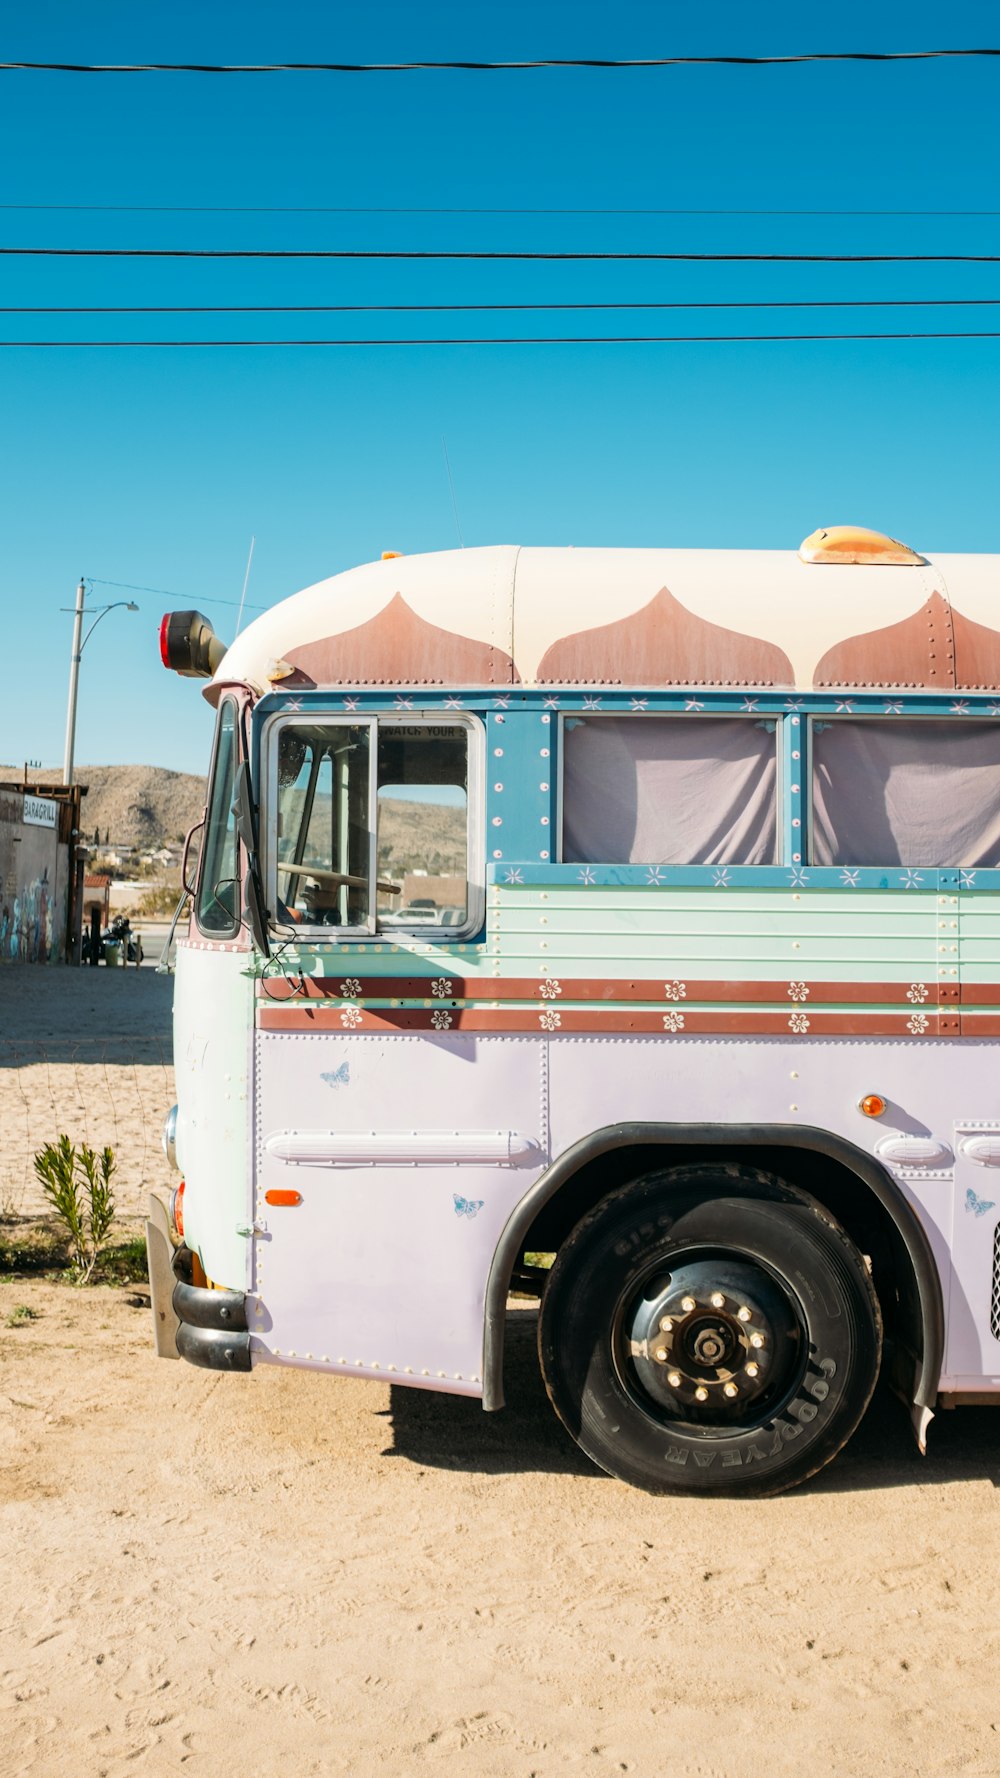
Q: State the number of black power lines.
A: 5